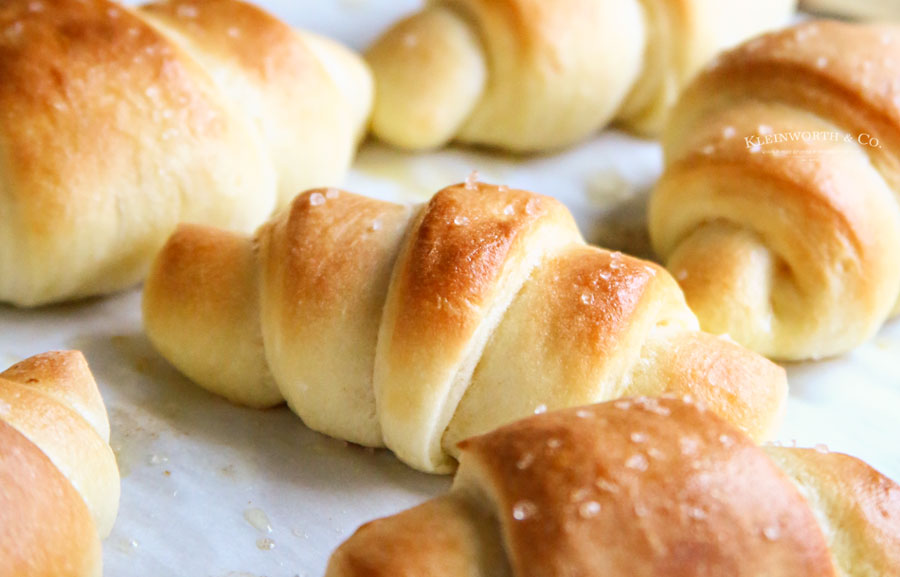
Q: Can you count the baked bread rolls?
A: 6